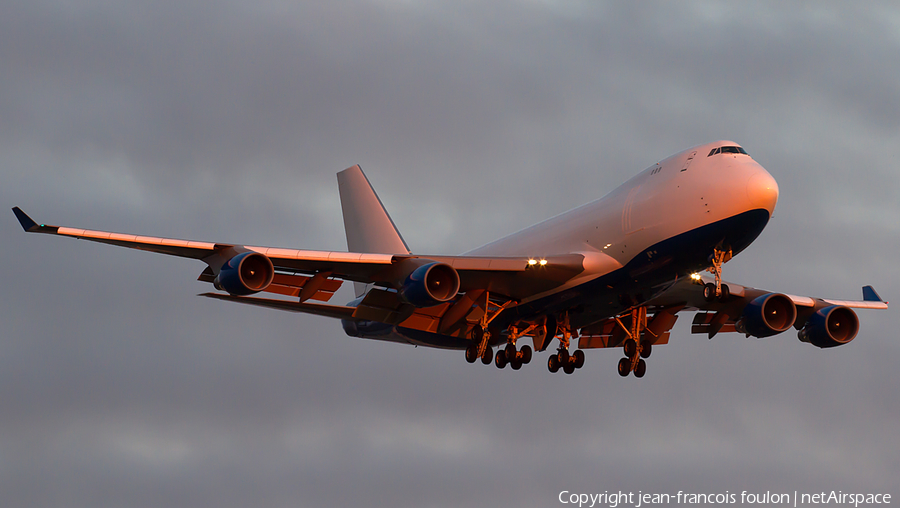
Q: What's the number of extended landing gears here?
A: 5